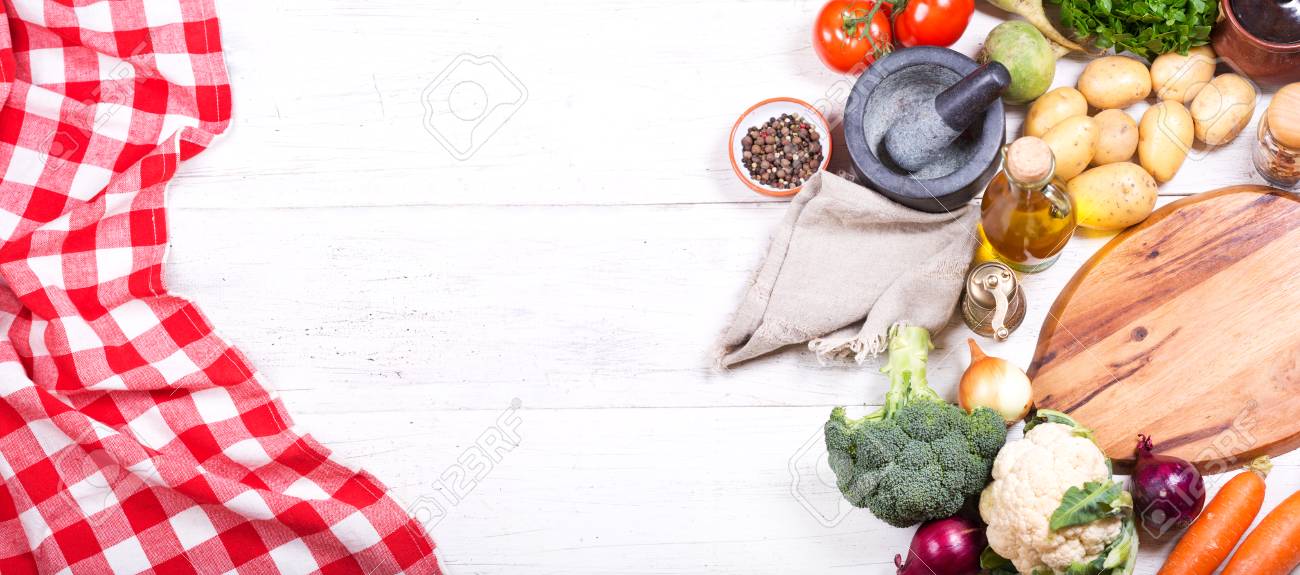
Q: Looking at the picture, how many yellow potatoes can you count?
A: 8